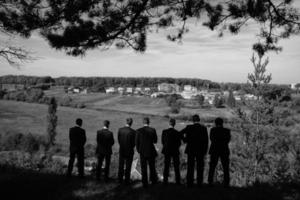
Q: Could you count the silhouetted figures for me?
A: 7